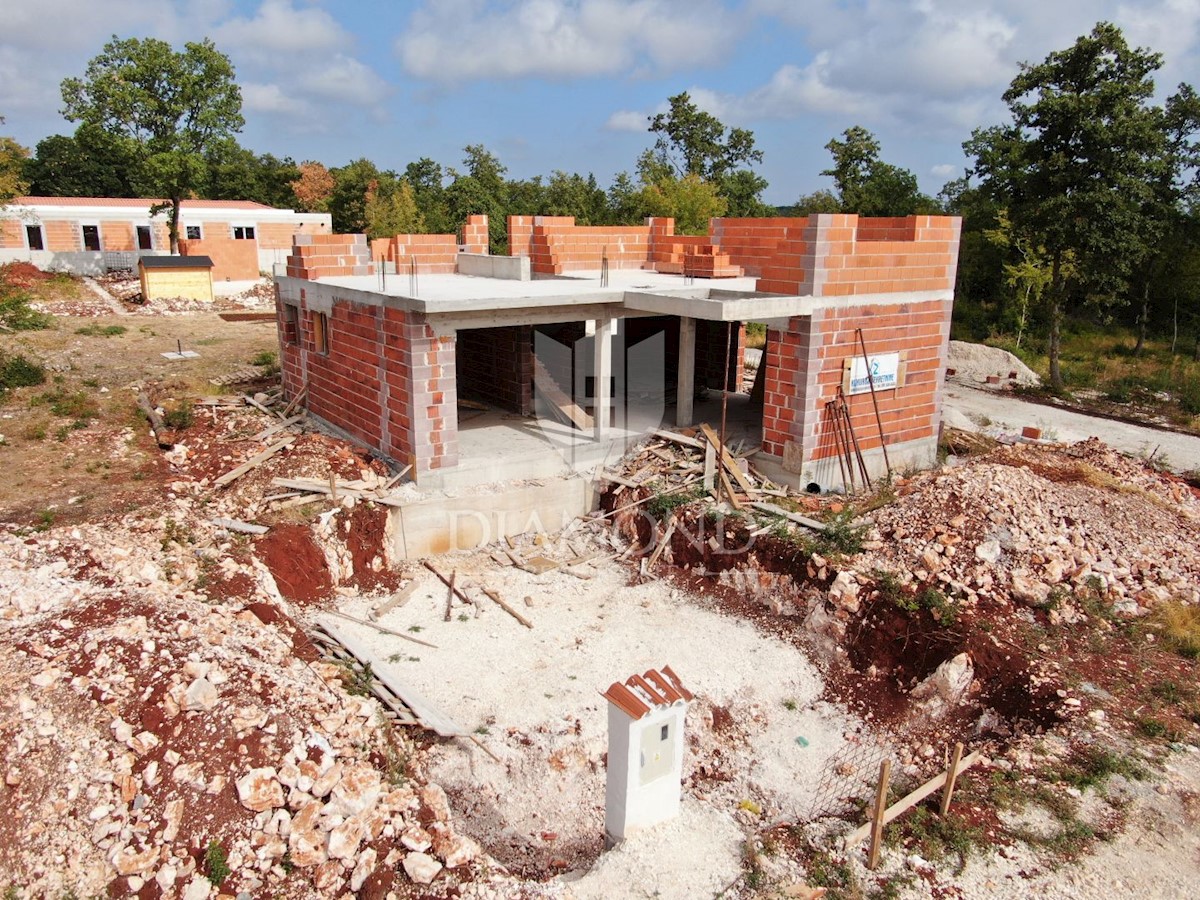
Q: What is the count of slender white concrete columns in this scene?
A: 2